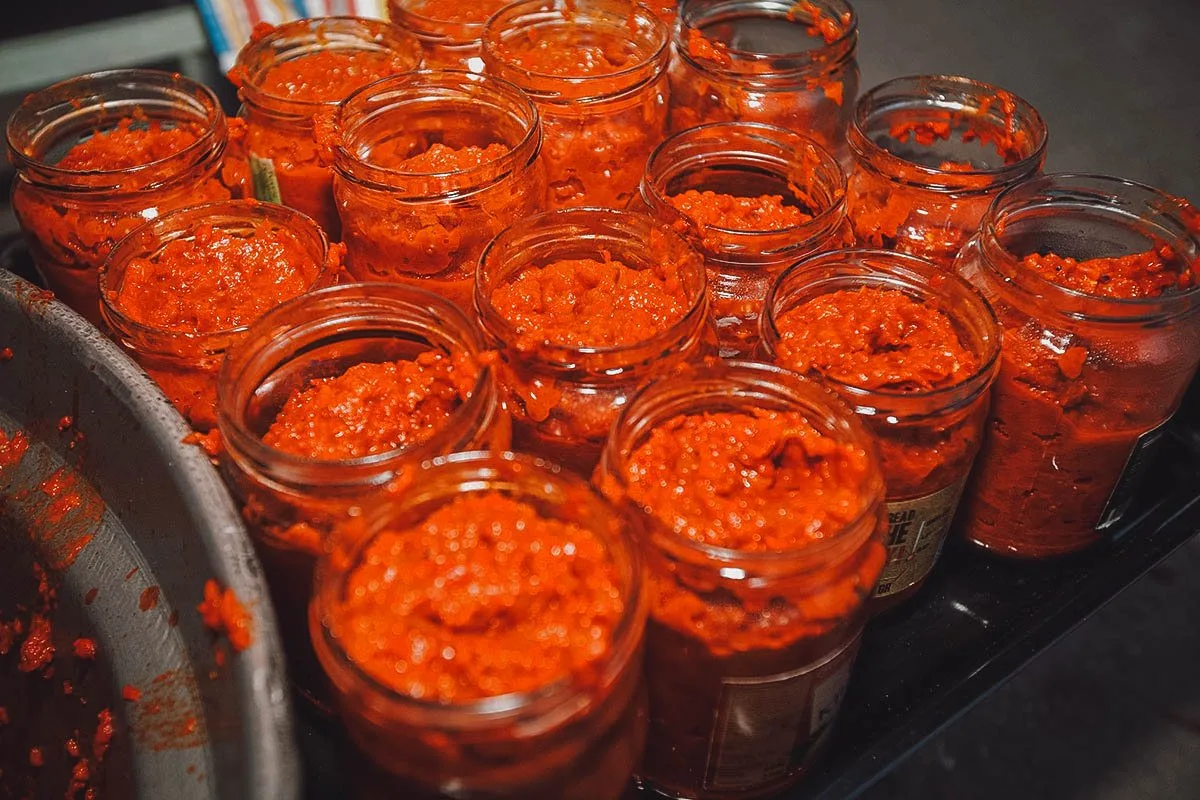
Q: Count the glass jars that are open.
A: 15